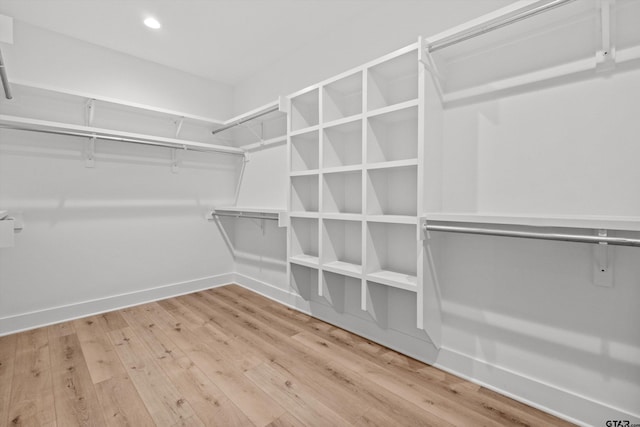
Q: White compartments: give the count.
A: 12